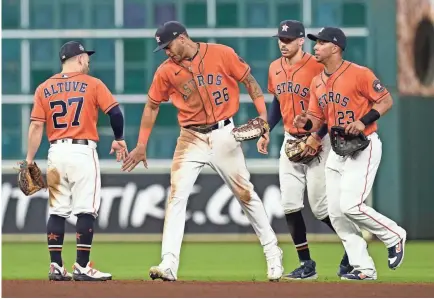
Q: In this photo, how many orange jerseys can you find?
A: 4